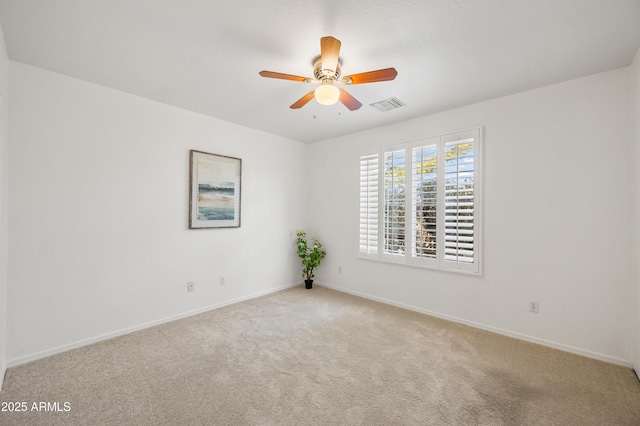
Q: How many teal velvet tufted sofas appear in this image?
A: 0